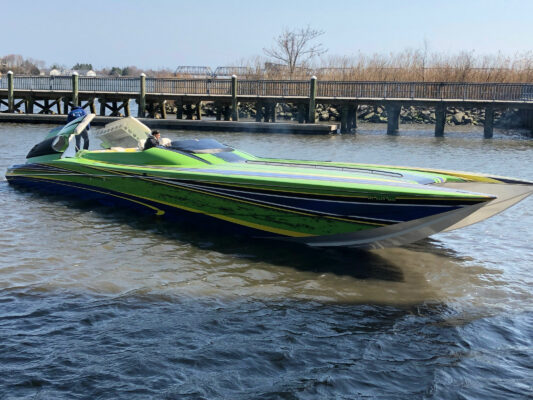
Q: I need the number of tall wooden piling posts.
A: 5